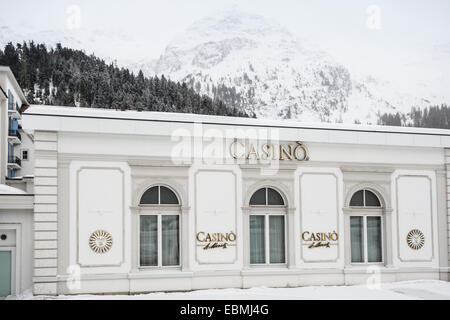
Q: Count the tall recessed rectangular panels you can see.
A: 4